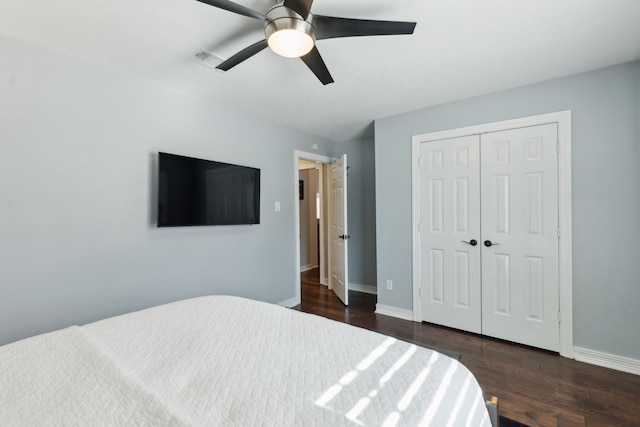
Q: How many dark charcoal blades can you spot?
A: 5